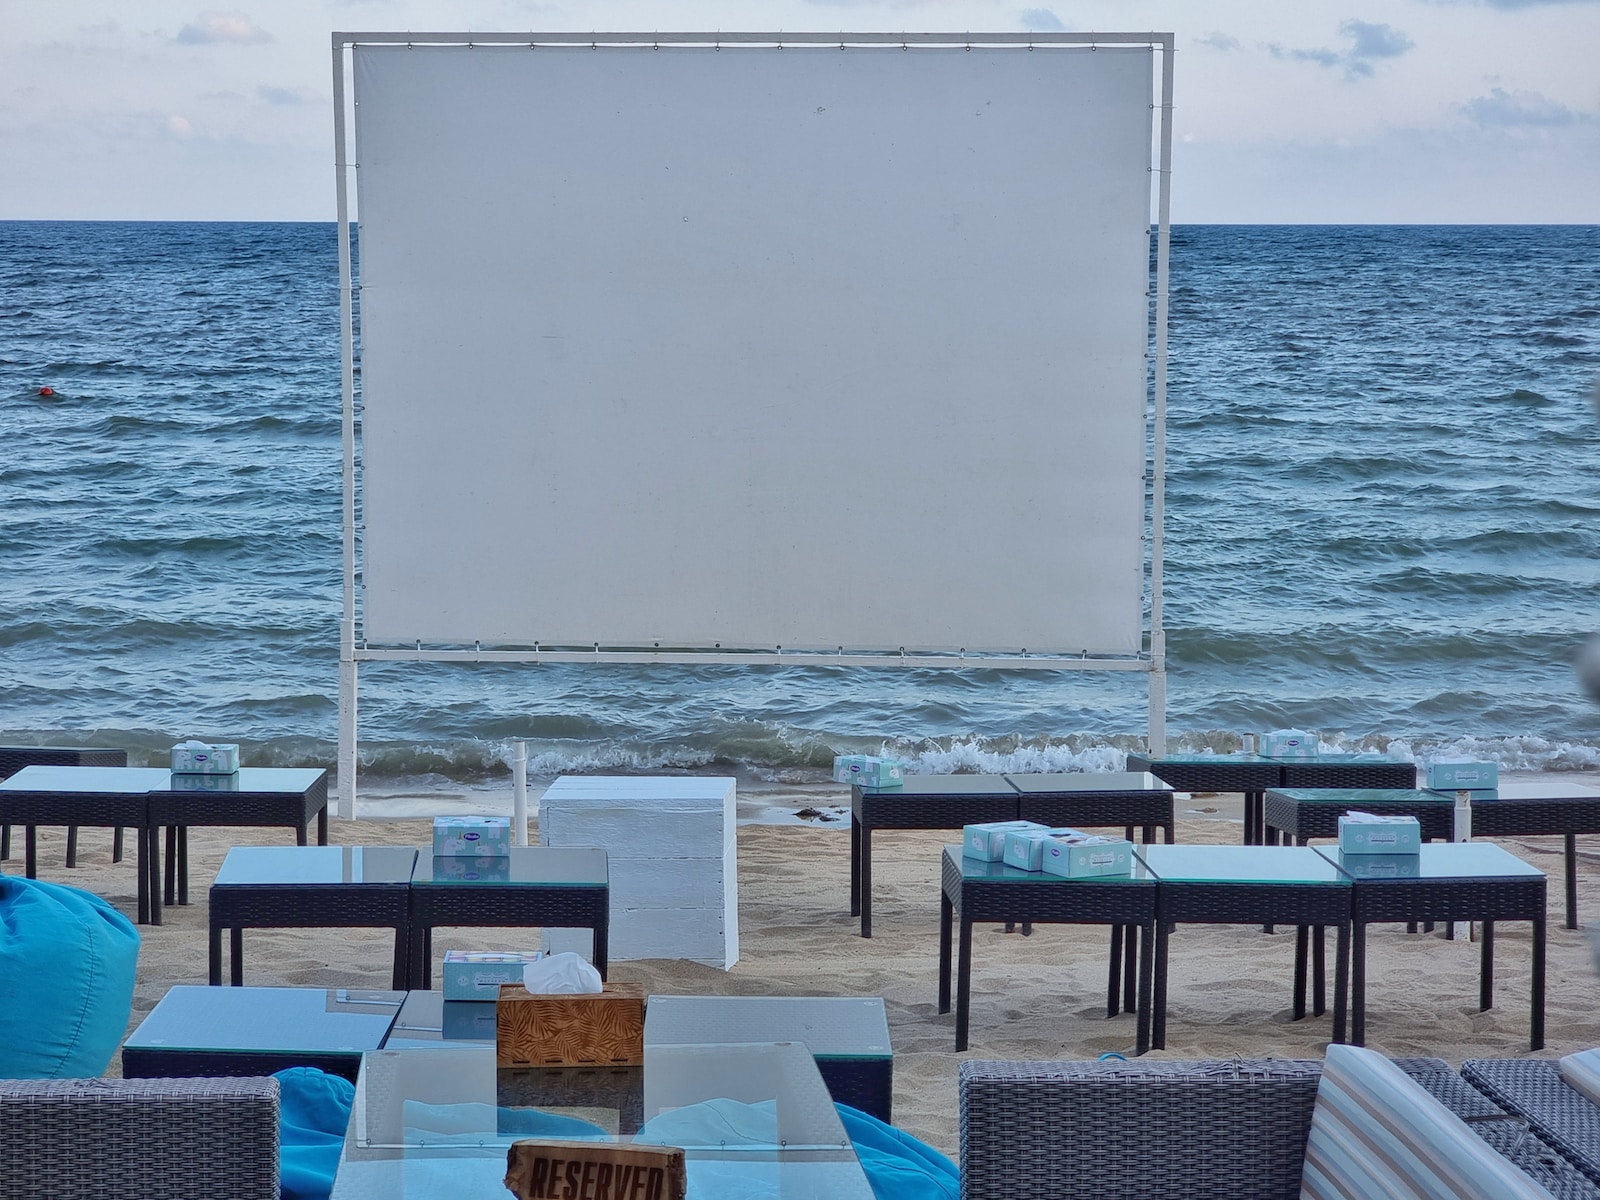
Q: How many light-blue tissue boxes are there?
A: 10